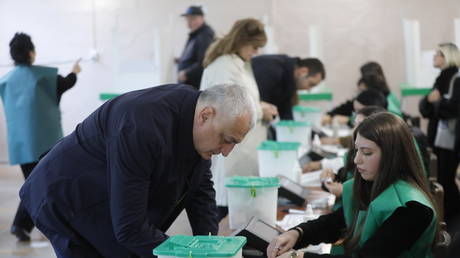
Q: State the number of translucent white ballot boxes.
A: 5